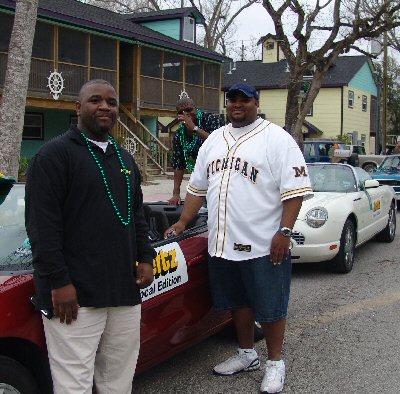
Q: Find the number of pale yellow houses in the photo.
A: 1